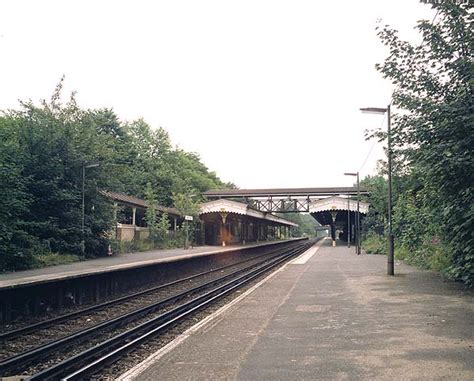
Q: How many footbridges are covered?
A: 1